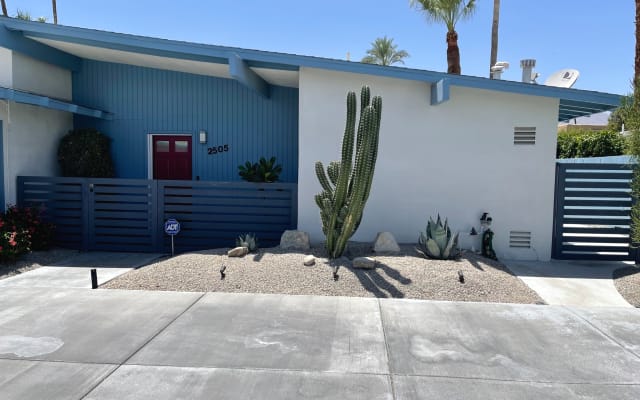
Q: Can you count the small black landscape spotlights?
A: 3